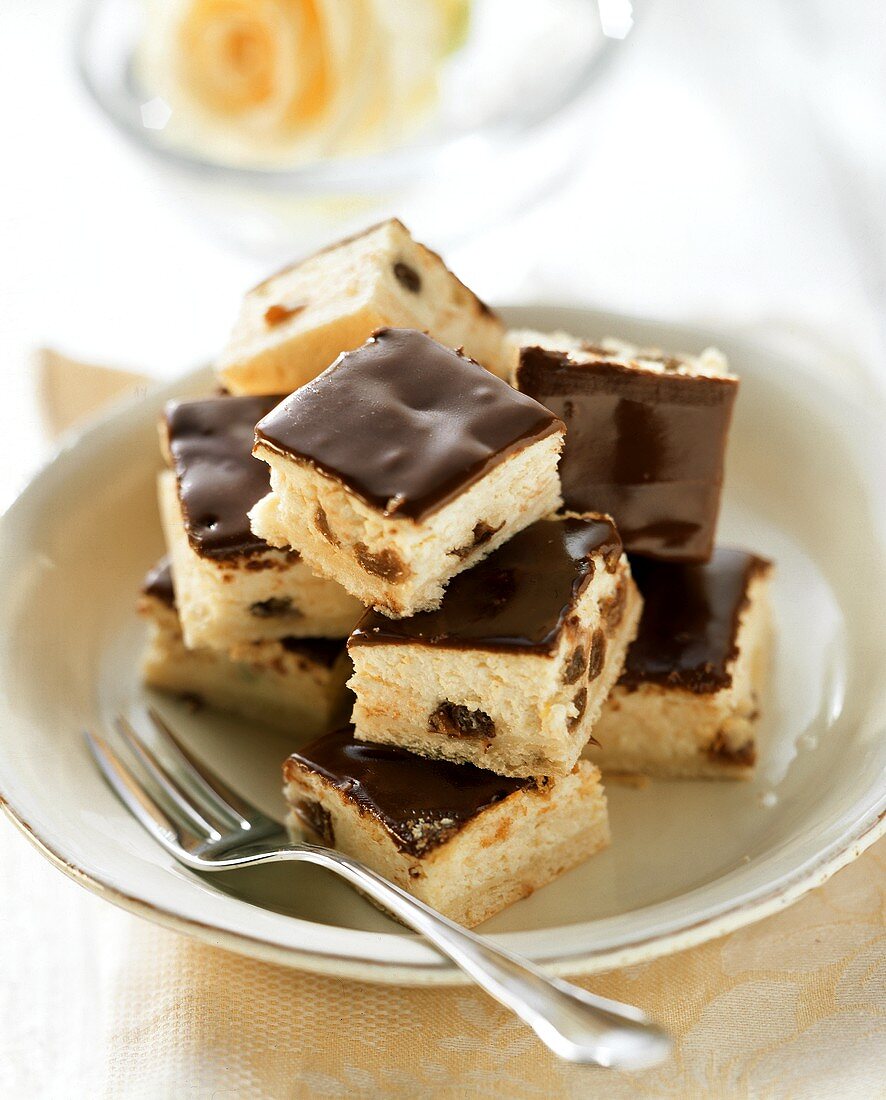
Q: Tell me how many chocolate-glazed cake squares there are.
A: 8